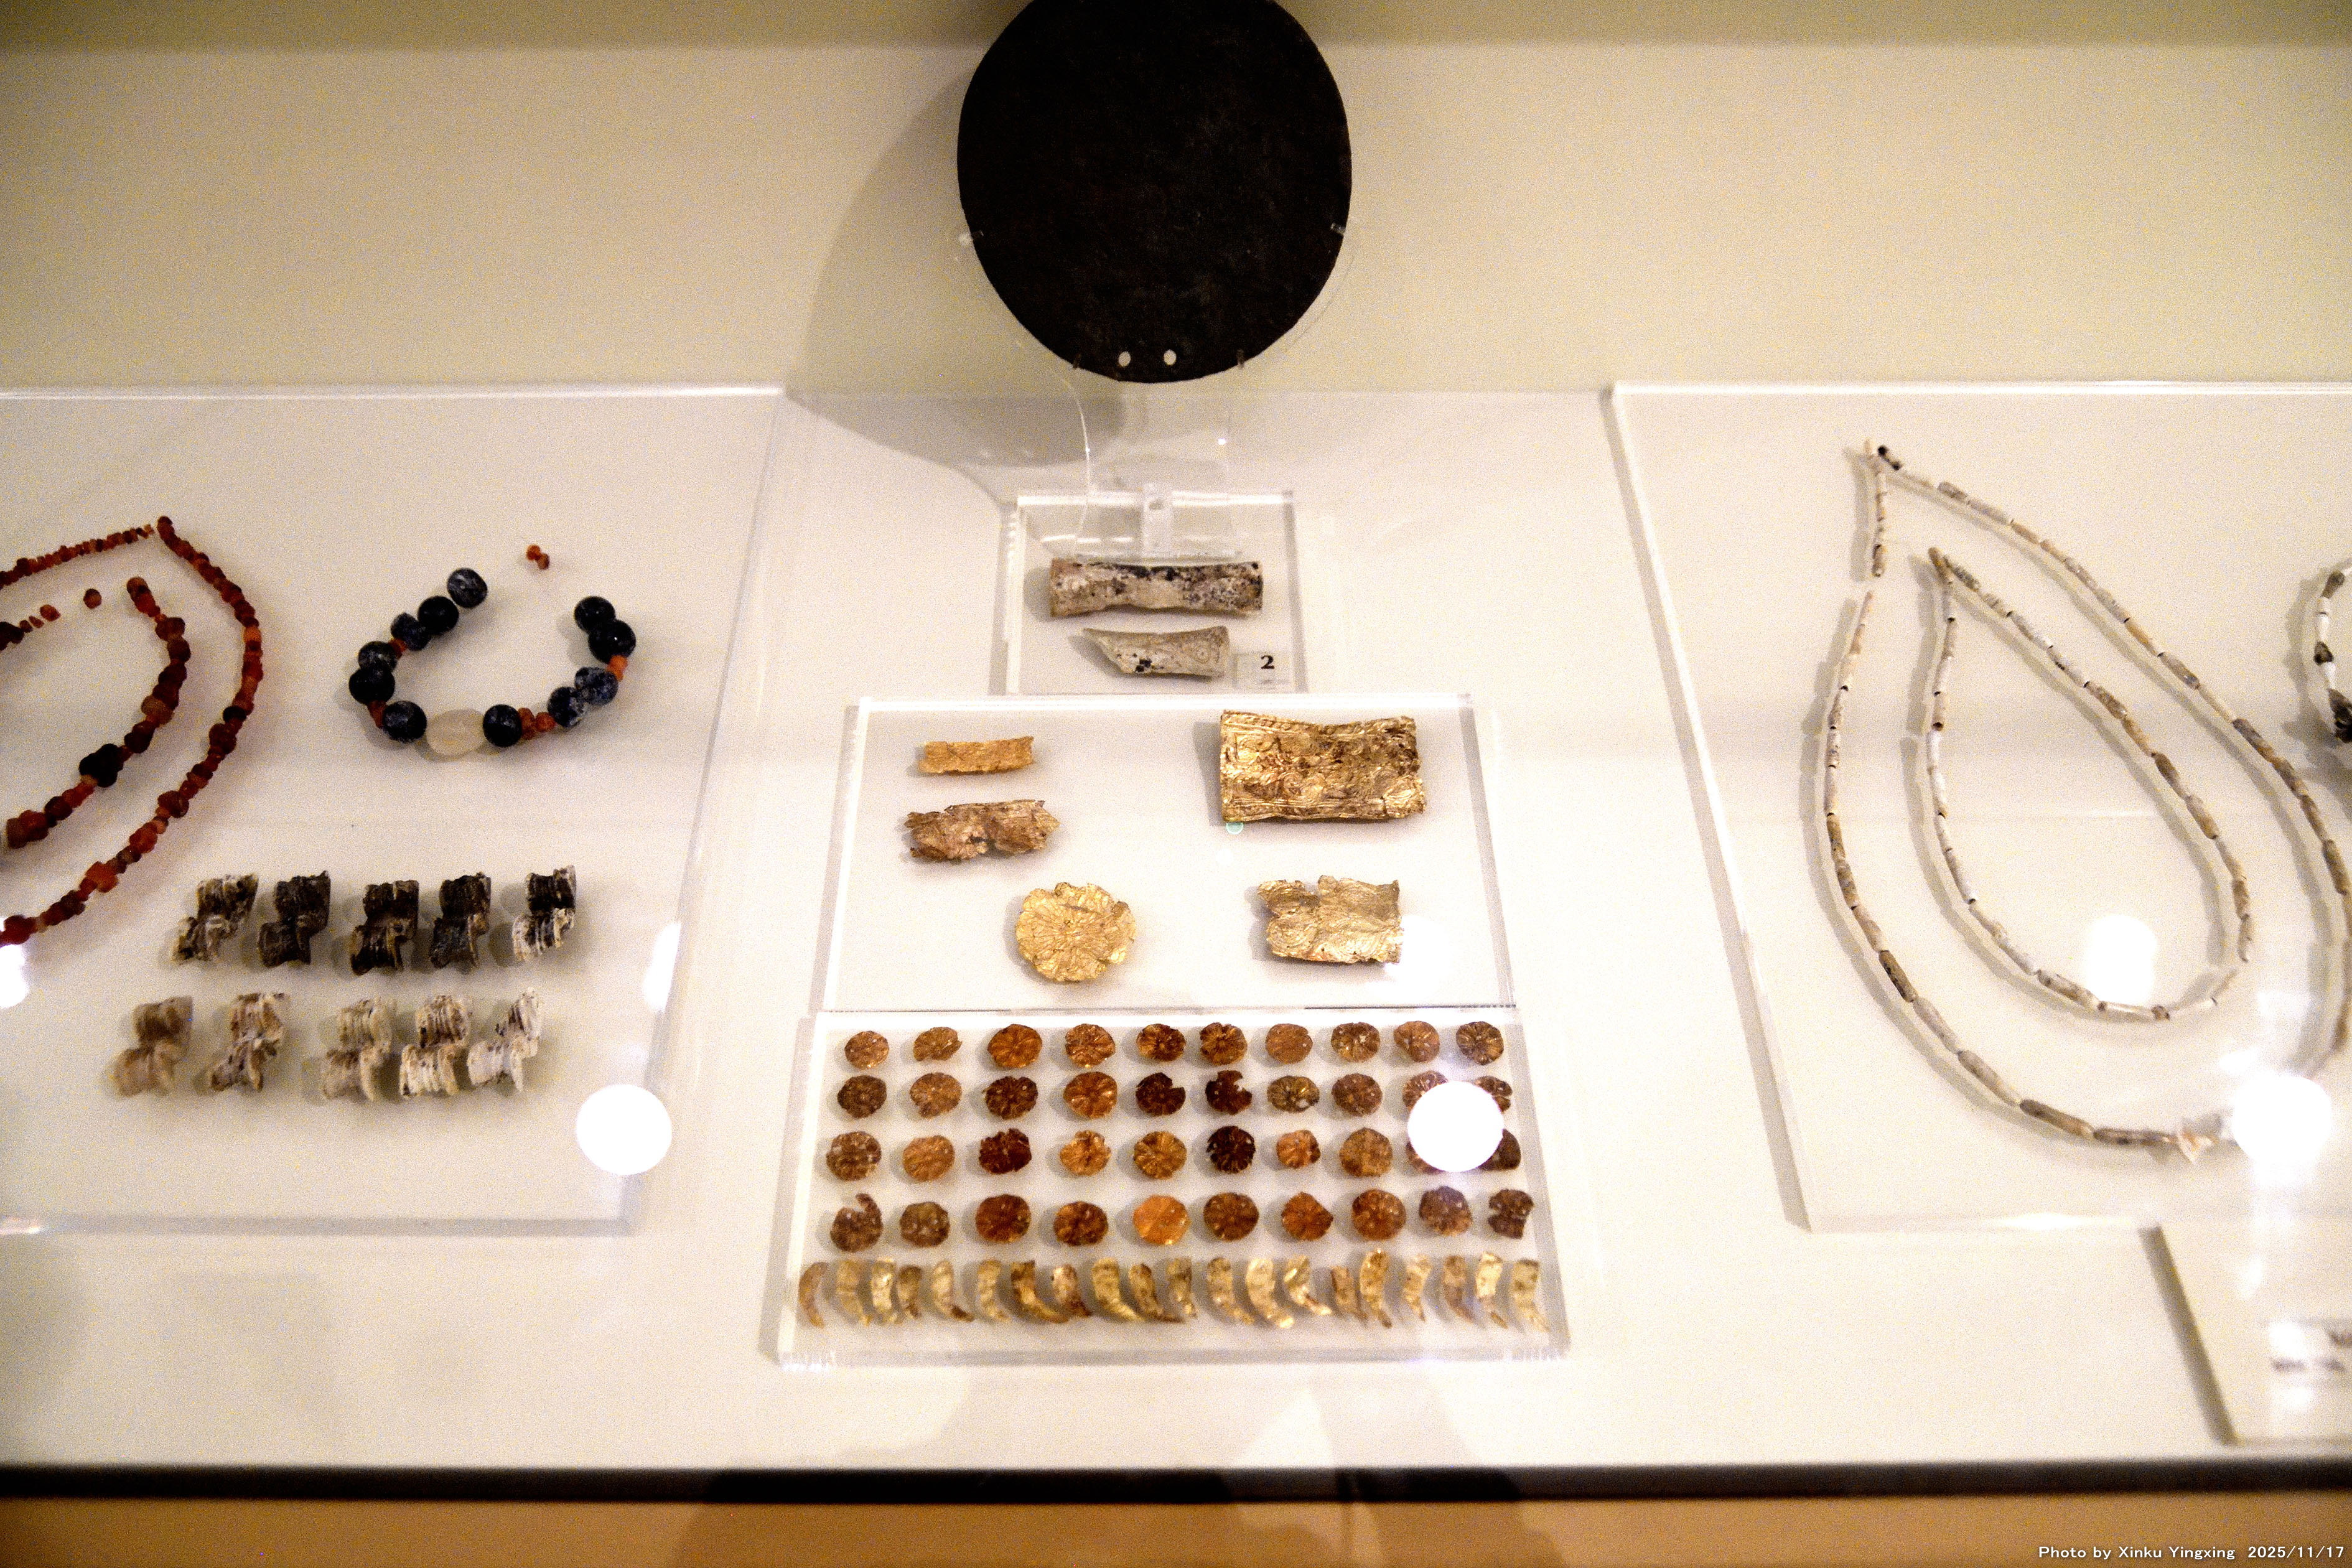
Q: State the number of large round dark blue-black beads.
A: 11